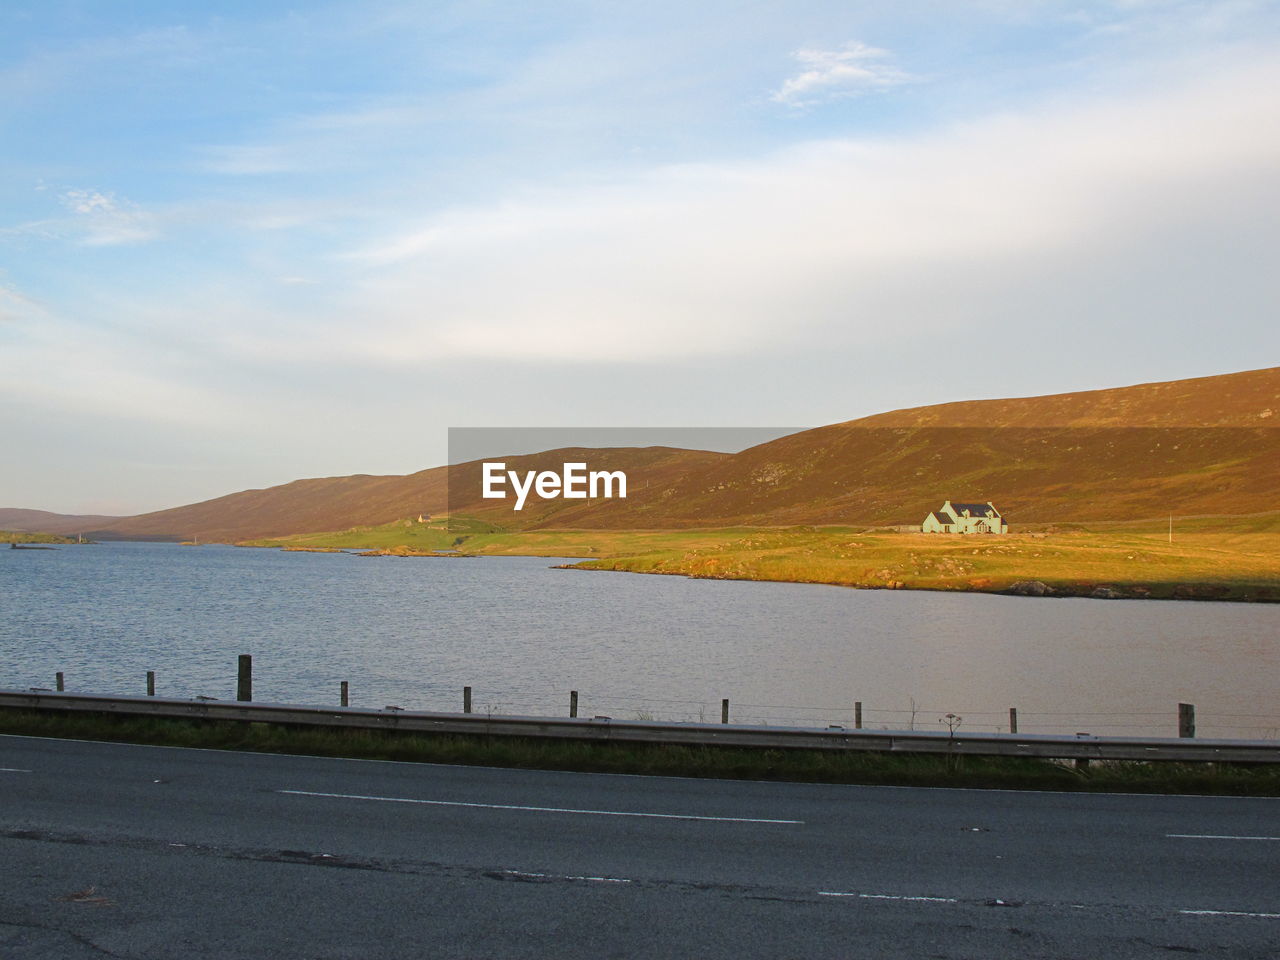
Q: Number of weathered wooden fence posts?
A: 10